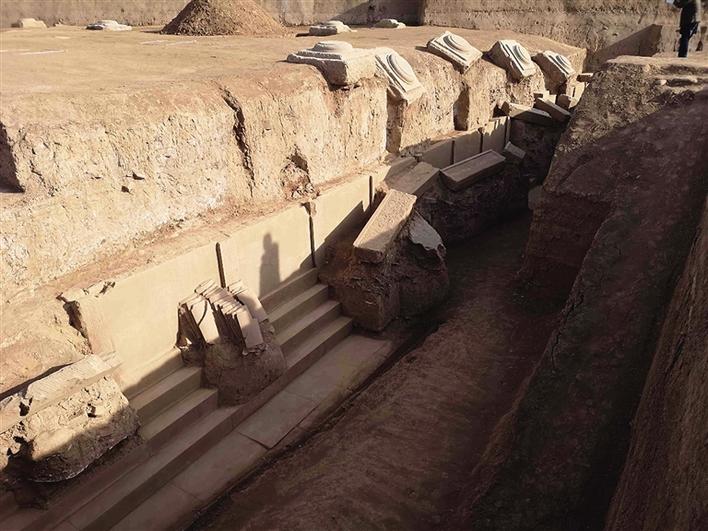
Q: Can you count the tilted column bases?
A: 4